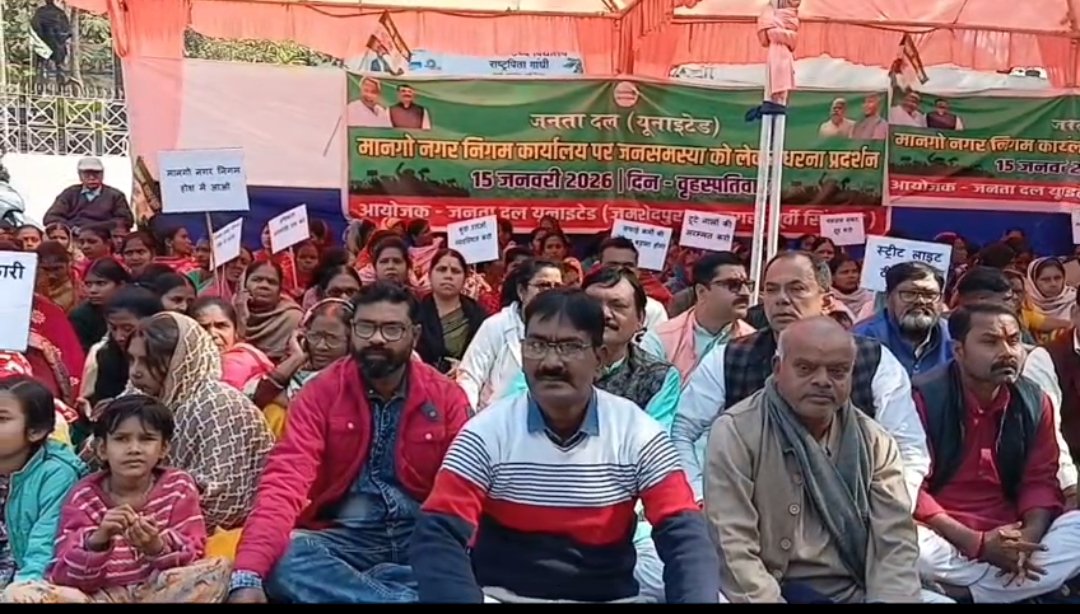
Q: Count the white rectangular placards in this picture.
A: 10